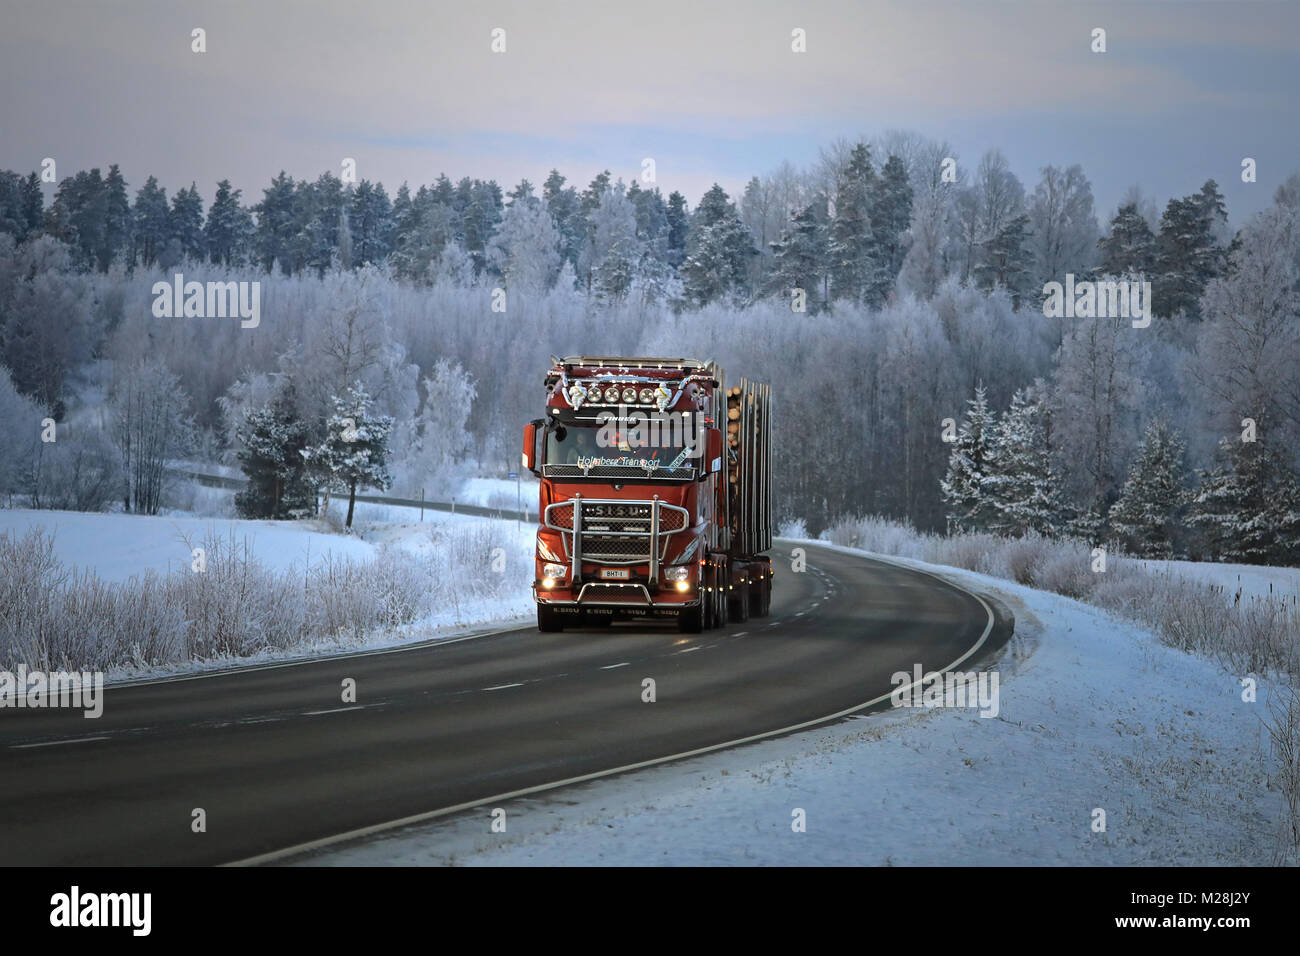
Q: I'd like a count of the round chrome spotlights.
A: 4